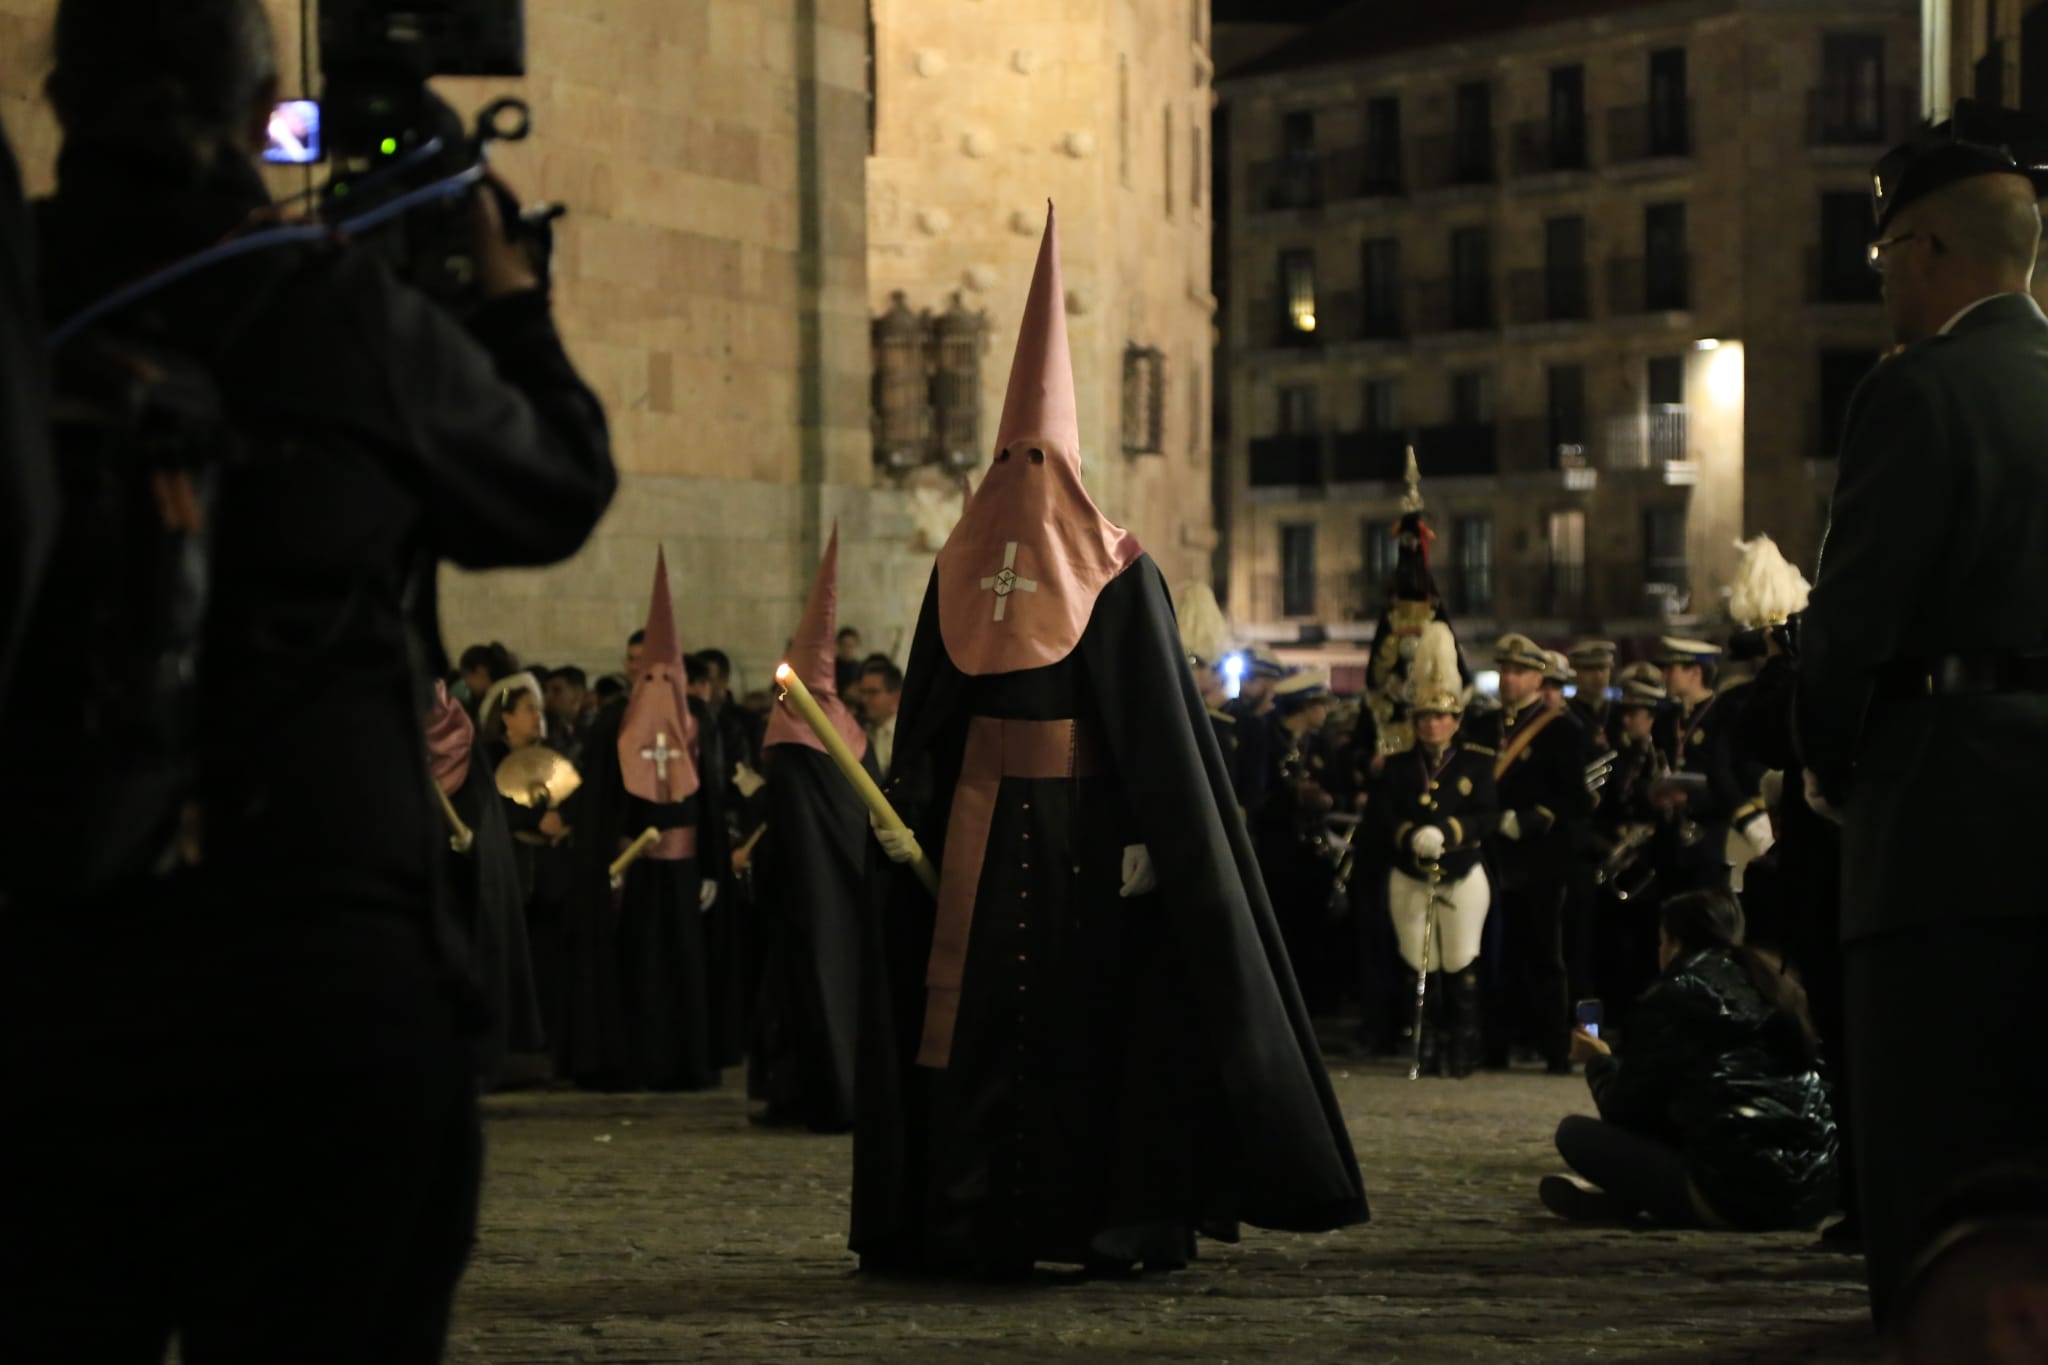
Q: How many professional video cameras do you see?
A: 1